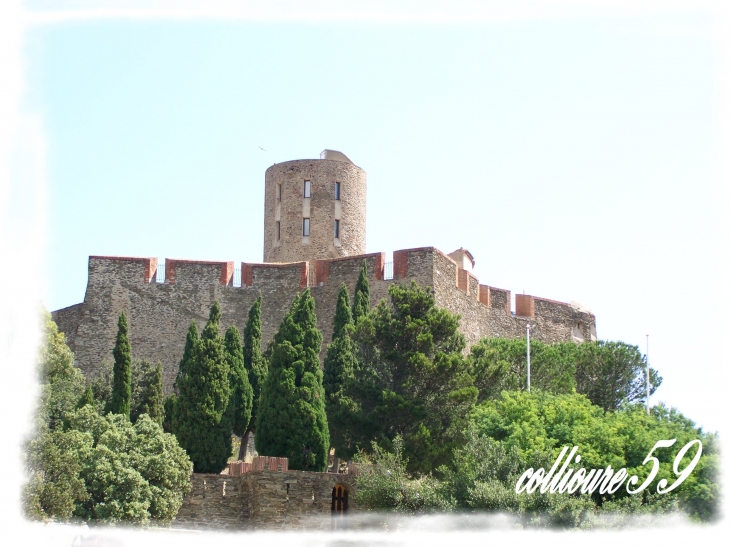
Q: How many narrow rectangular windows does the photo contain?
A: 6